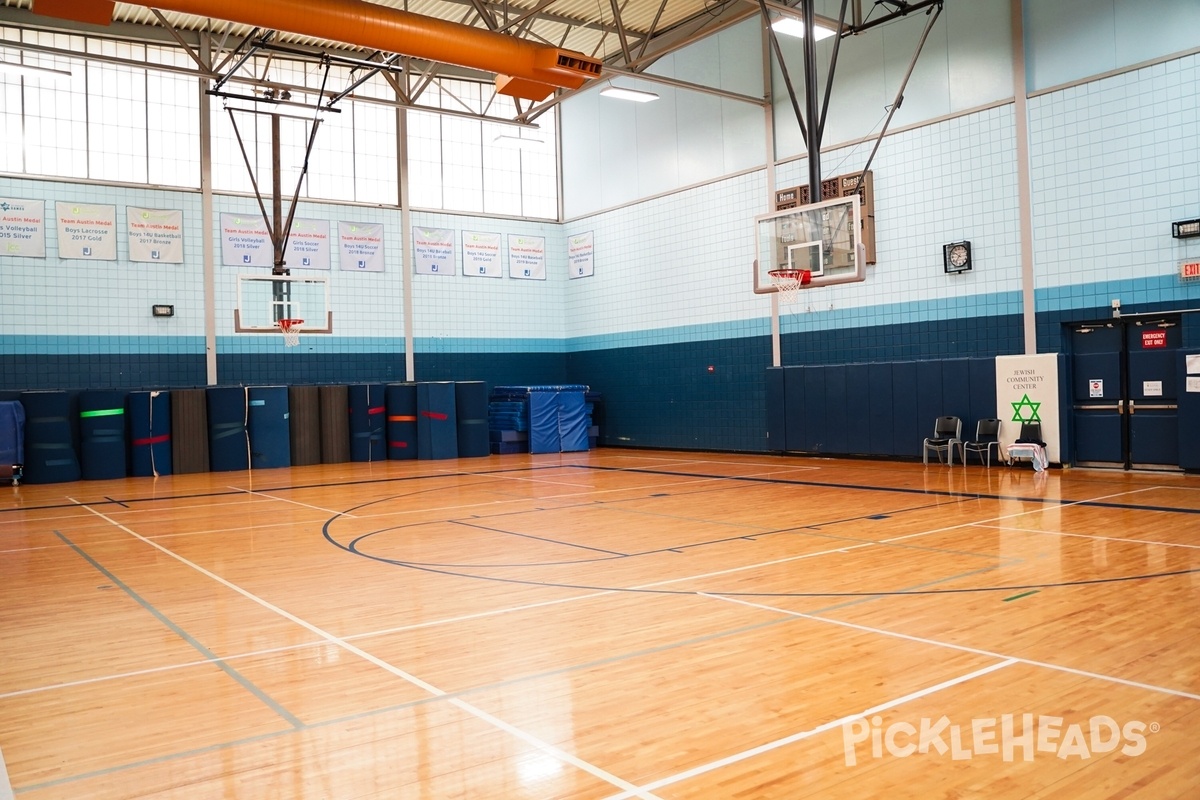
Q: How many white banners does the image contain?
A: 10